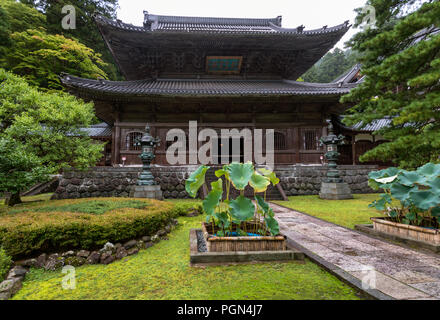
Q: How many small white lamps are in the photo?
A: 2